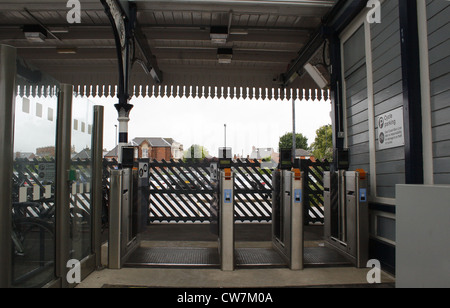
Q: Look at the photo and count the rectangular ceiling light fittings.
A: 3